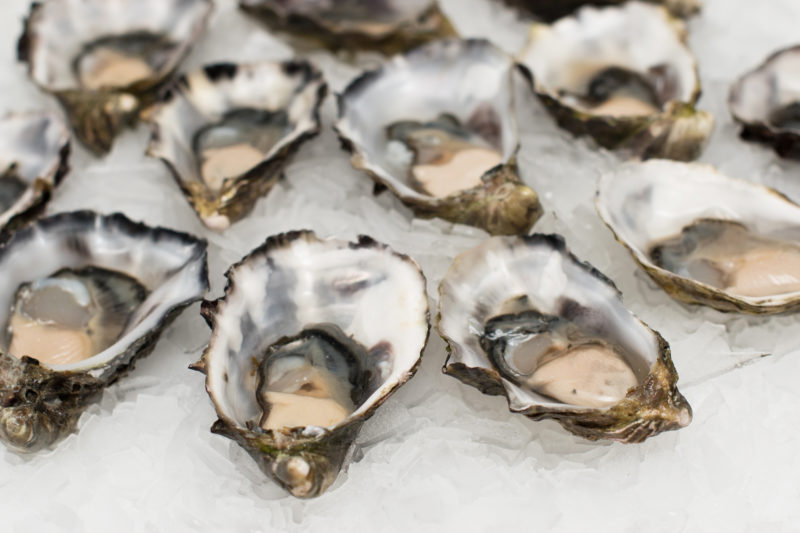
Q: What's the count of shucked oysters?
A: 12